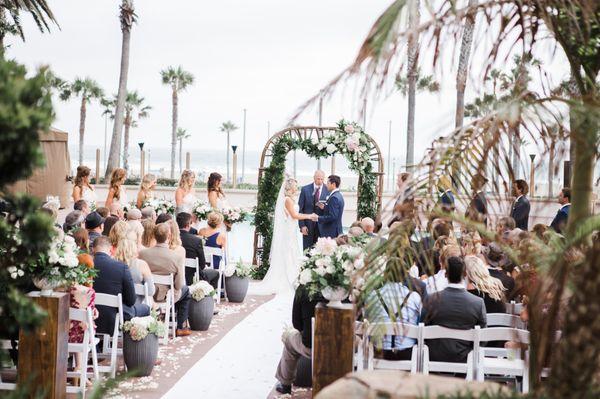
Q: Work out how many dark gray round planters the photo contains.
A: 3